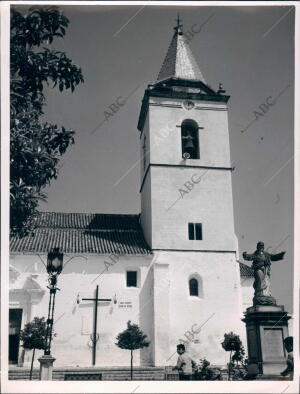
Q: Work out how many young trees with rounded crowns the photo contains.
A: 3